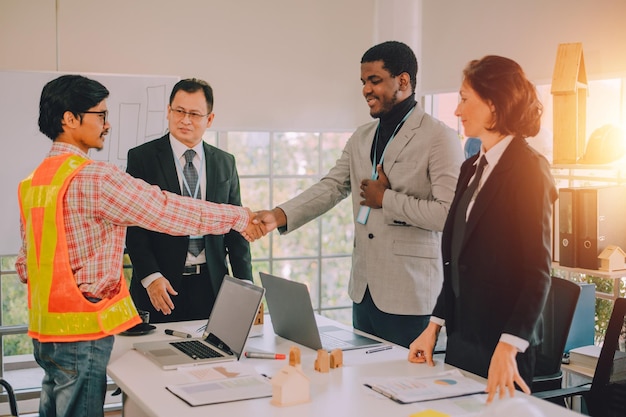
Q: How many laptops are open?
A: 2